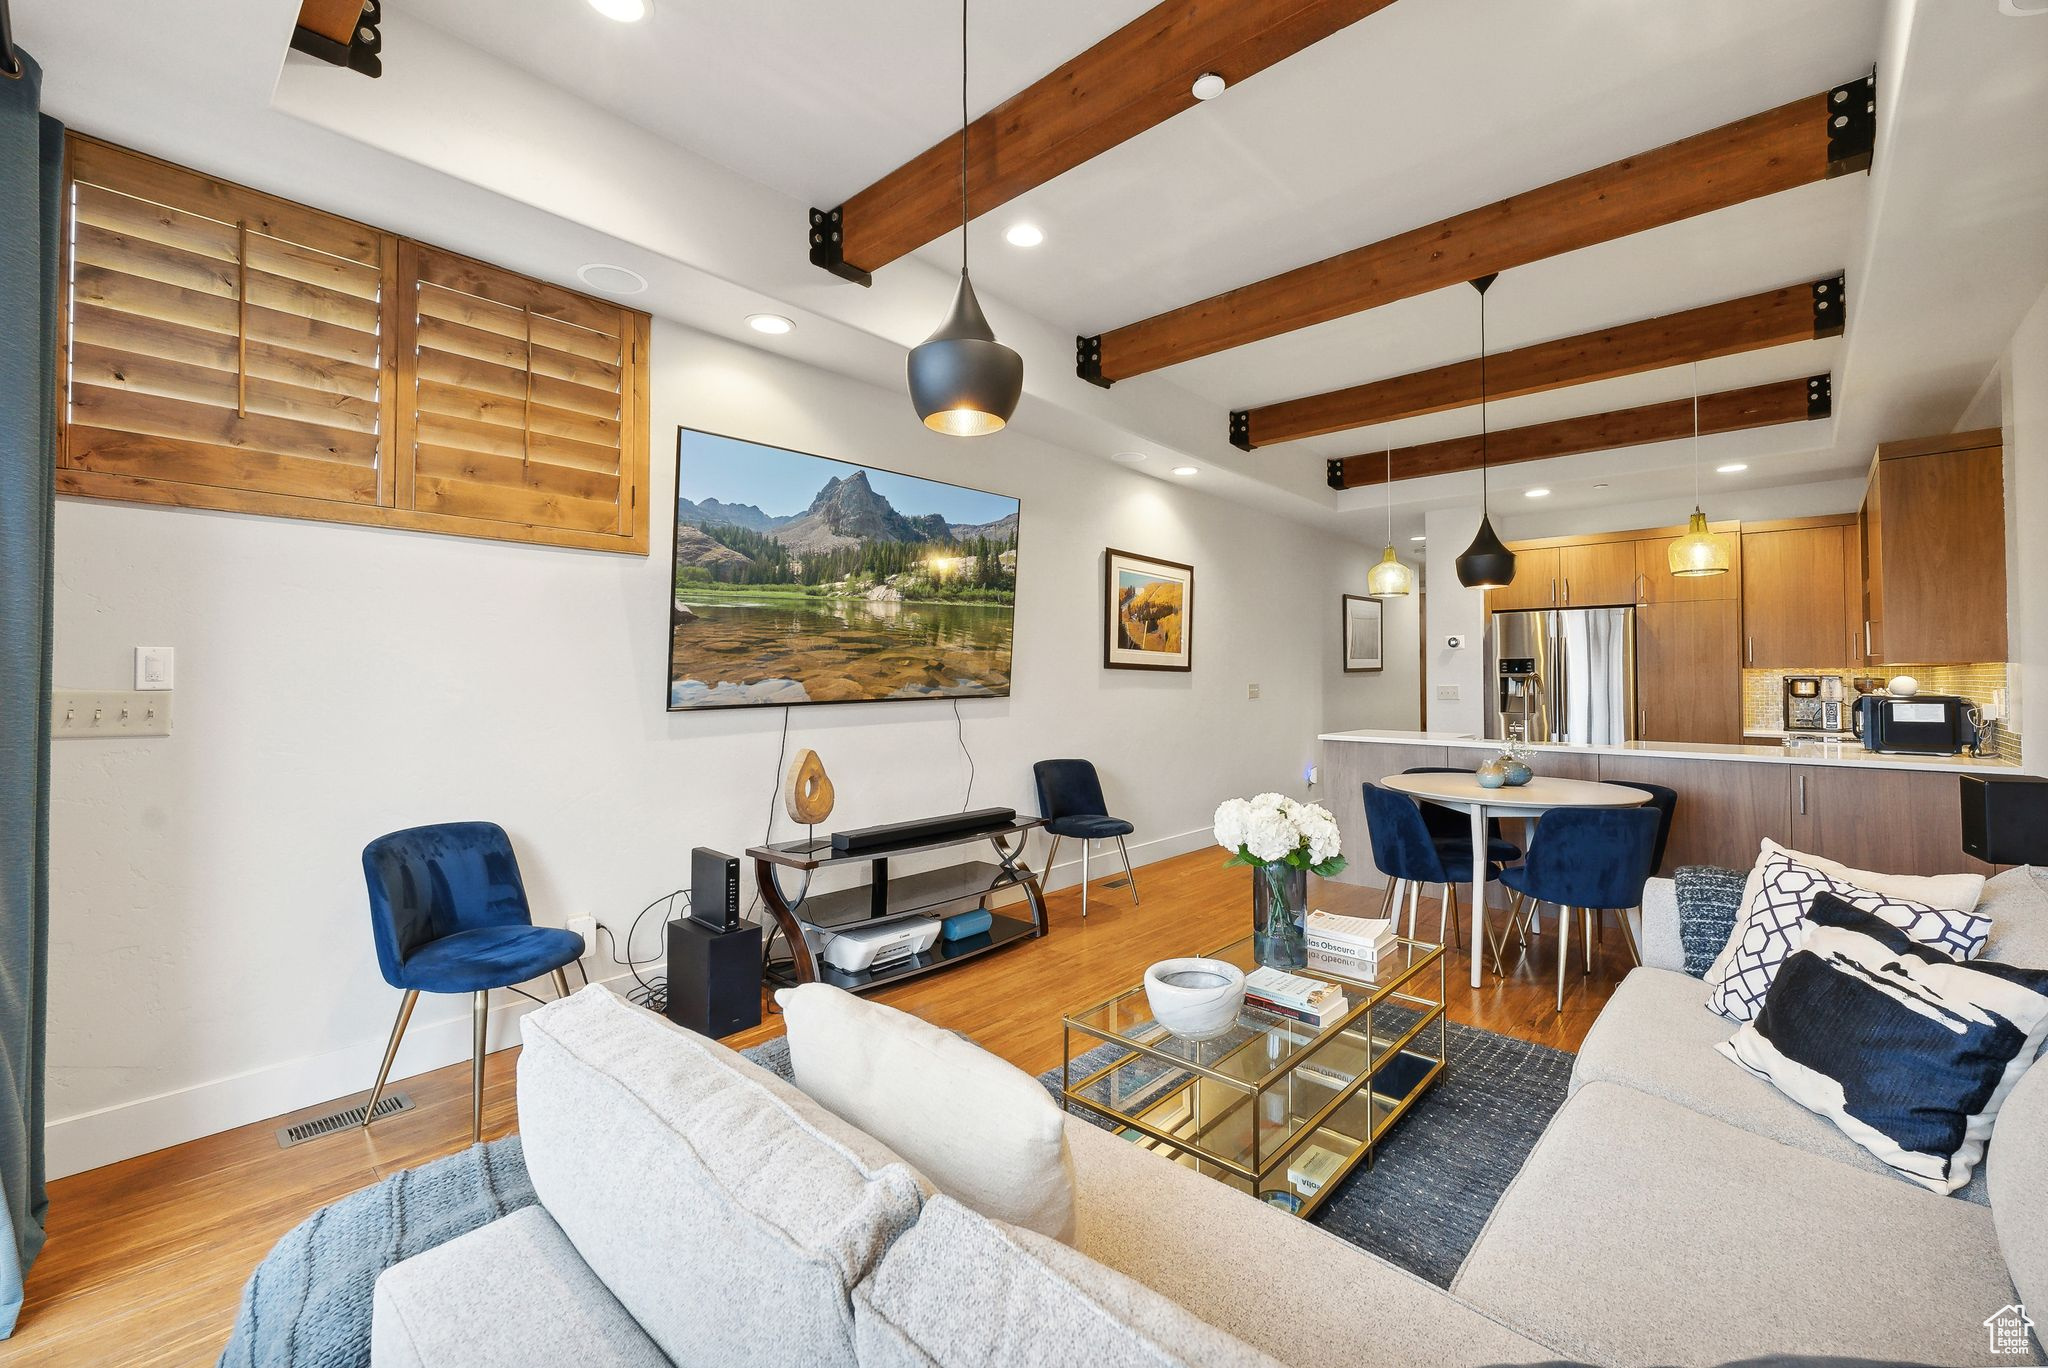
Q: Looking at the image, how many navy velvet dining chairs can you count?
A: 6